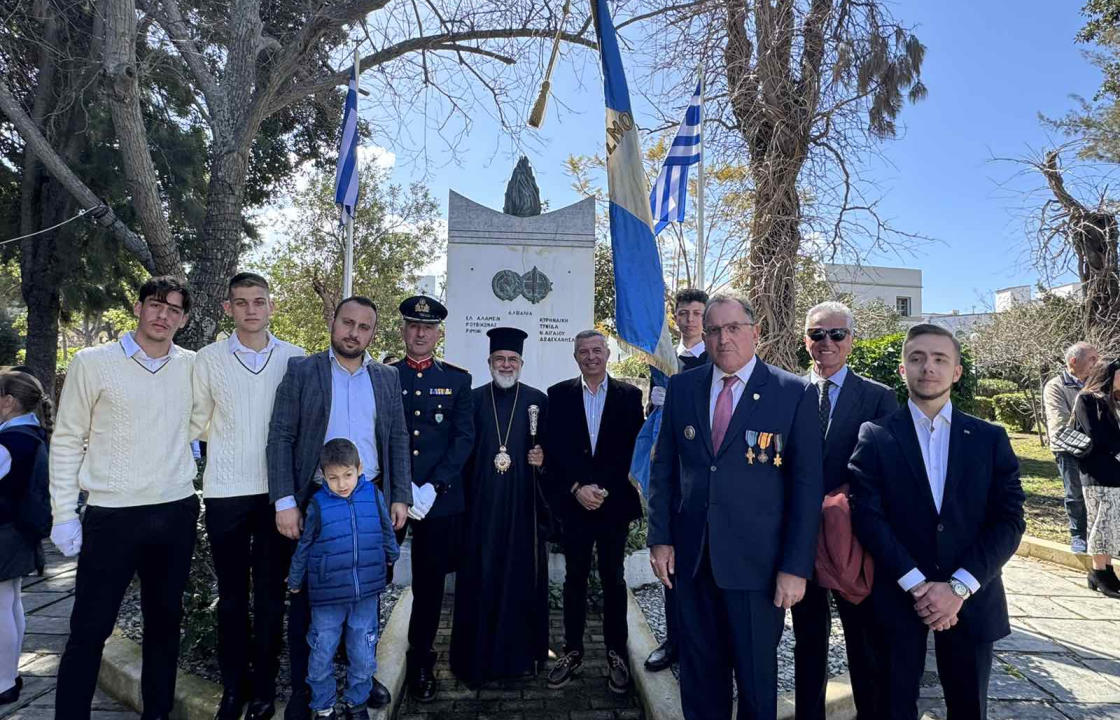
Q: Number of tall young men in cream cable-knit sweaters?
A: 2